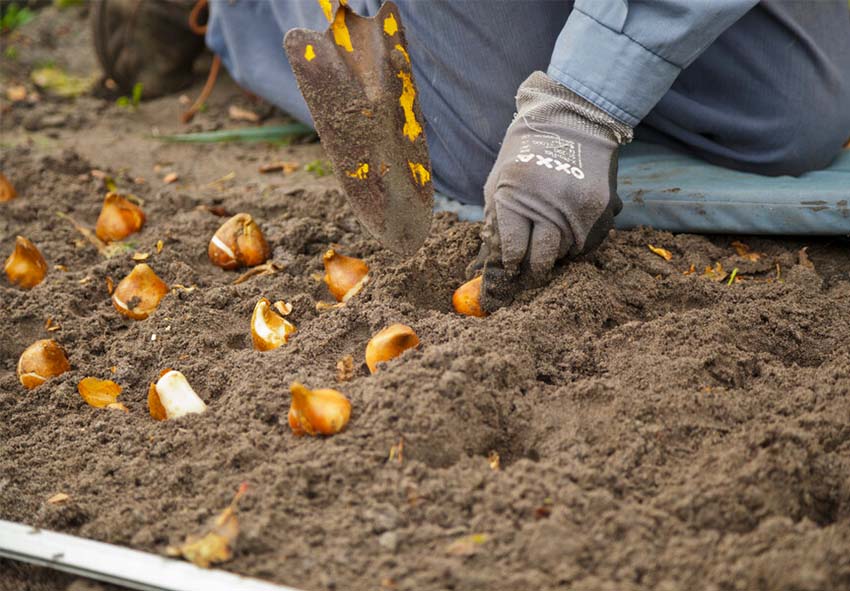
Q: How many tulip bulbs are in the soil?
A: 12